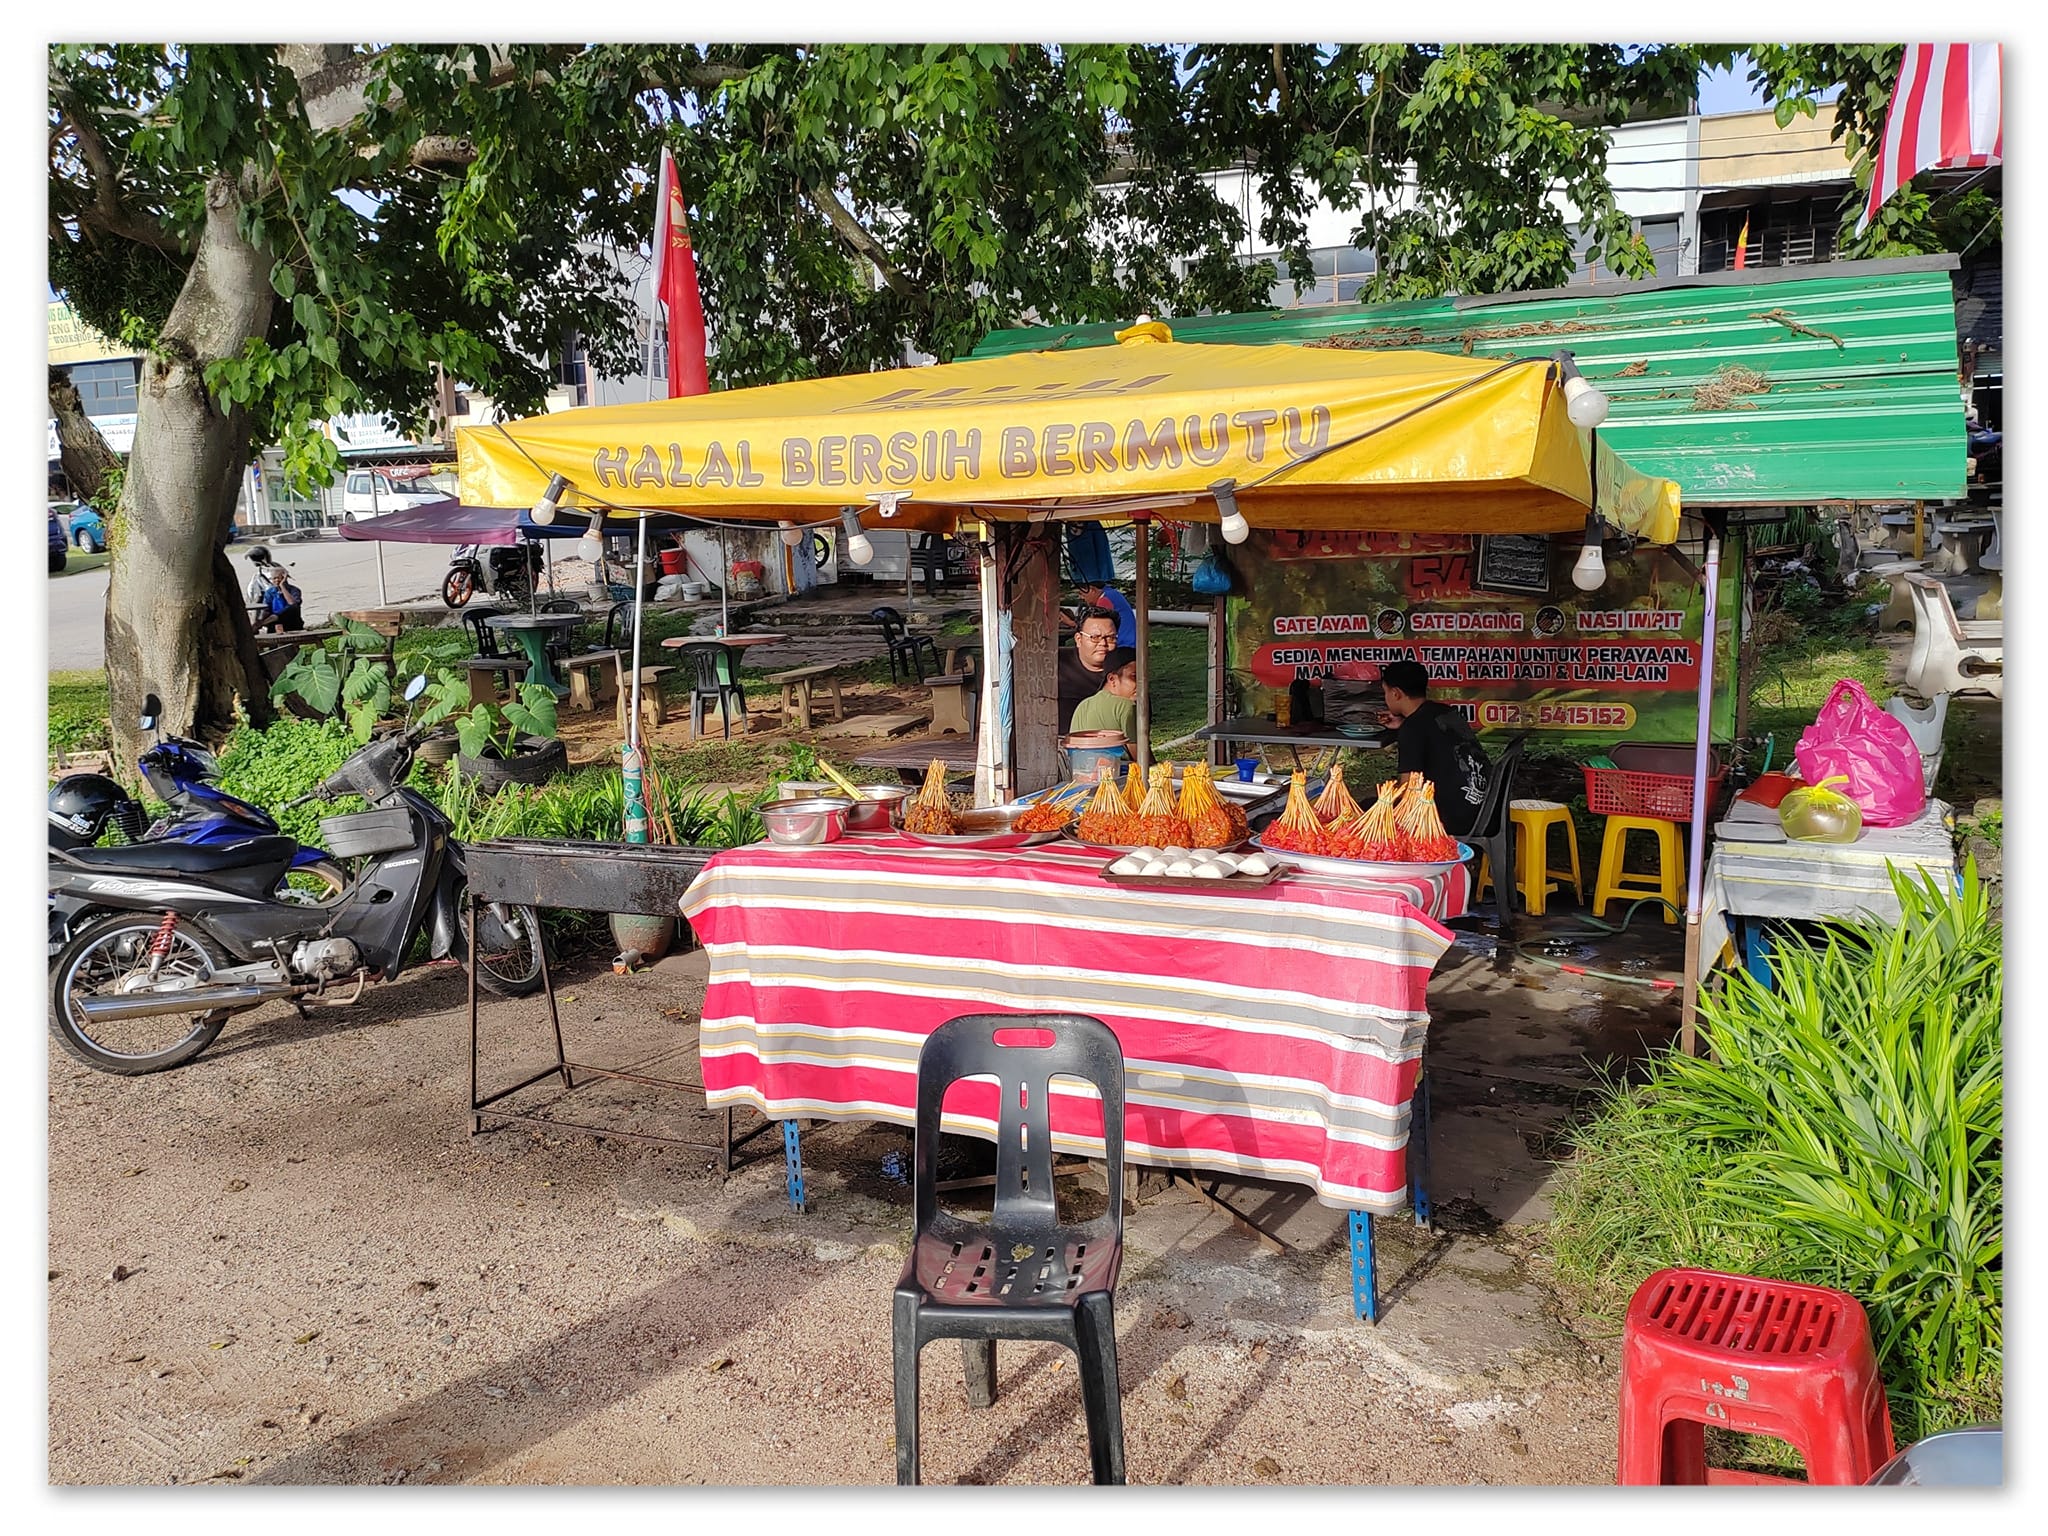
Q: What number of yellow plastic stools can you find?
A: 2